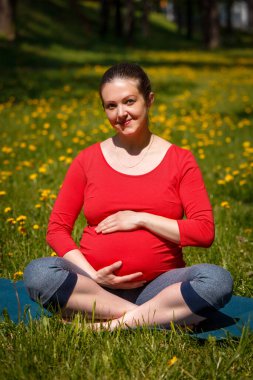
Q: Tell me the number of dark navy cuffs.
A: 2